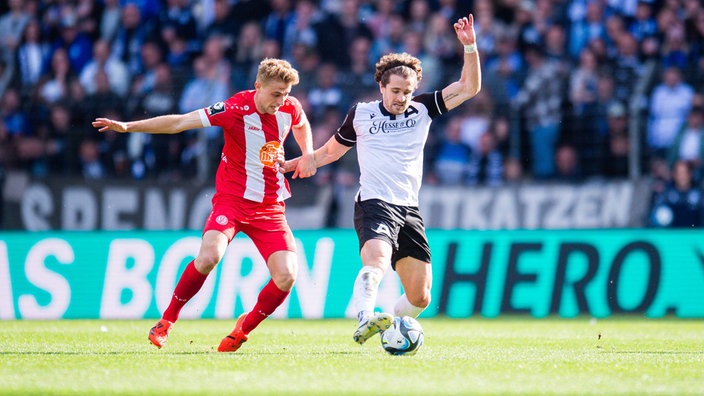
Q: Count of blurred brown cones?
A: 0